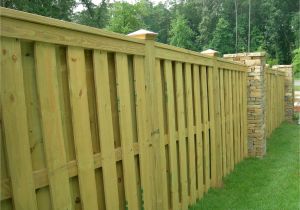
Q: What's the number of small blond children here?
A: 0